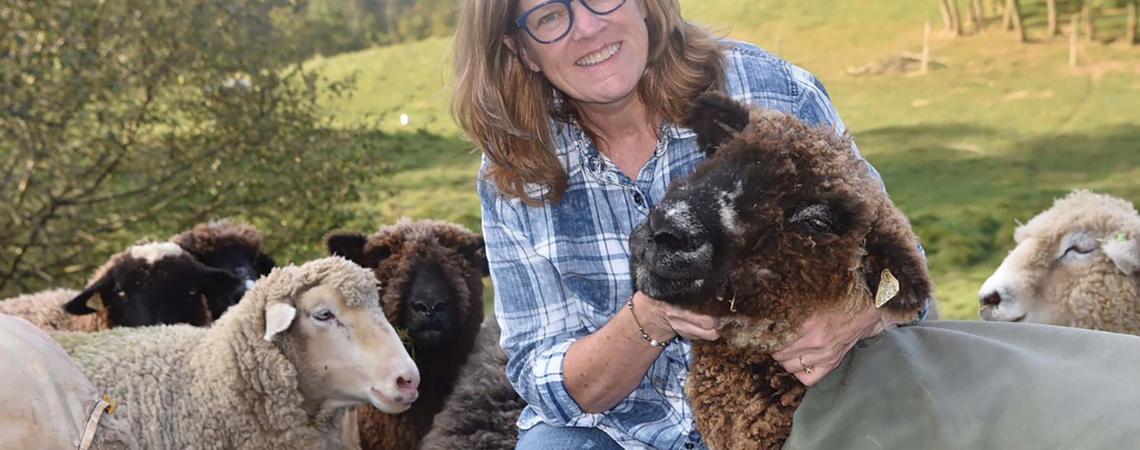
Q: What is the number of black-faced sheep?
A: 4